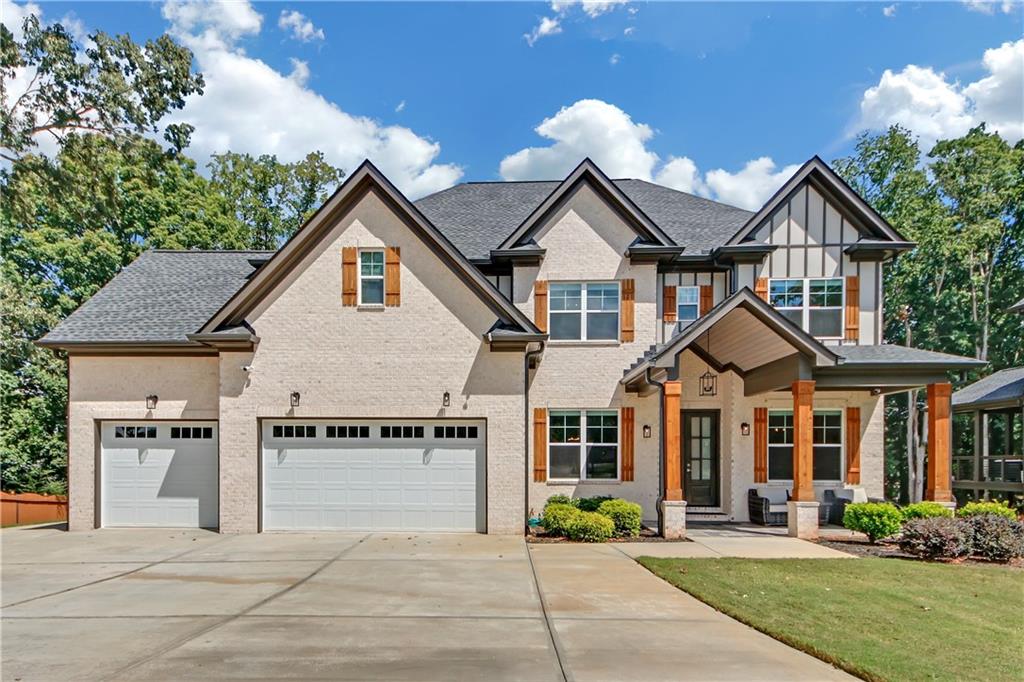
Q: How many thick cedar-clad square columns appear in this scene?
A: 3